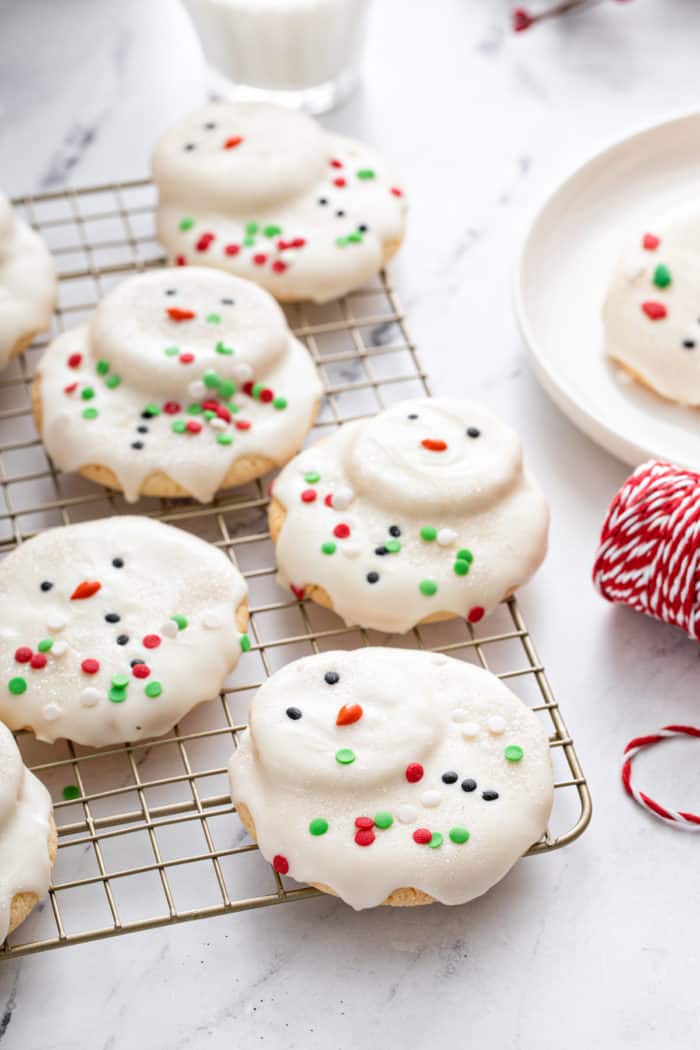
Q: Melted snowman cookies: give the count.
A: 8